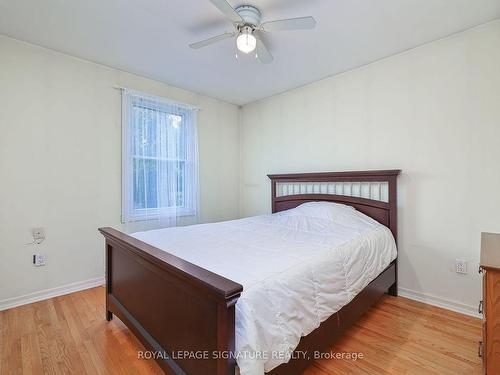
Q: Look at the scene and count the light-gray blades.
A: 4